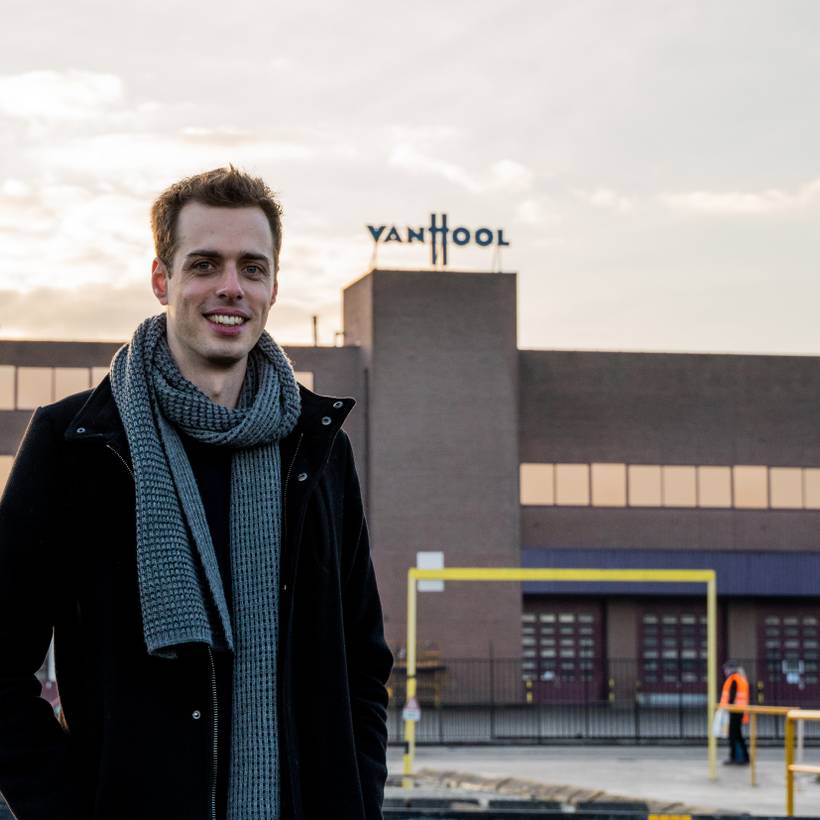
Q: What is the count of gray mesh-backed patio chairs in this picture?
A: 0